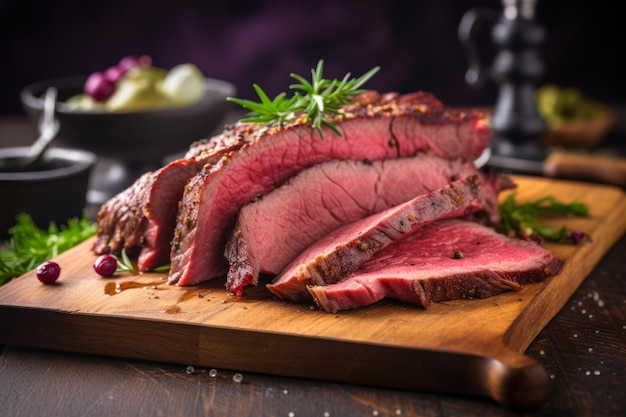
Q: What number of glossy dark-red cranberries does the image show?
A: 2